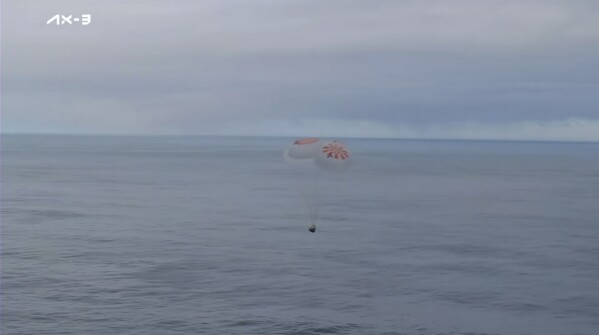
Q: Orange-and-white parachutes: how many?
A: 2